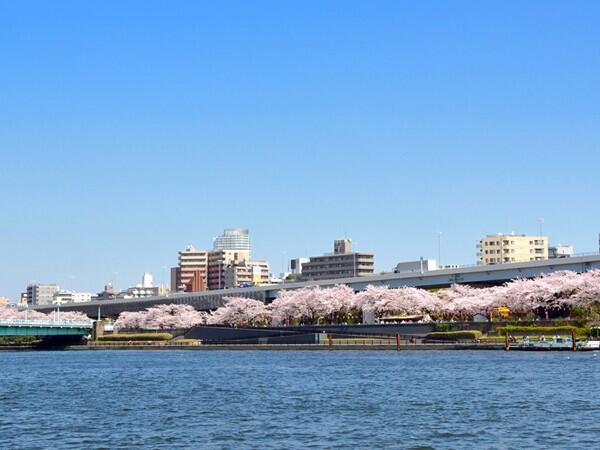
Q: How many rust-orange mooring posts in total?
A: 4